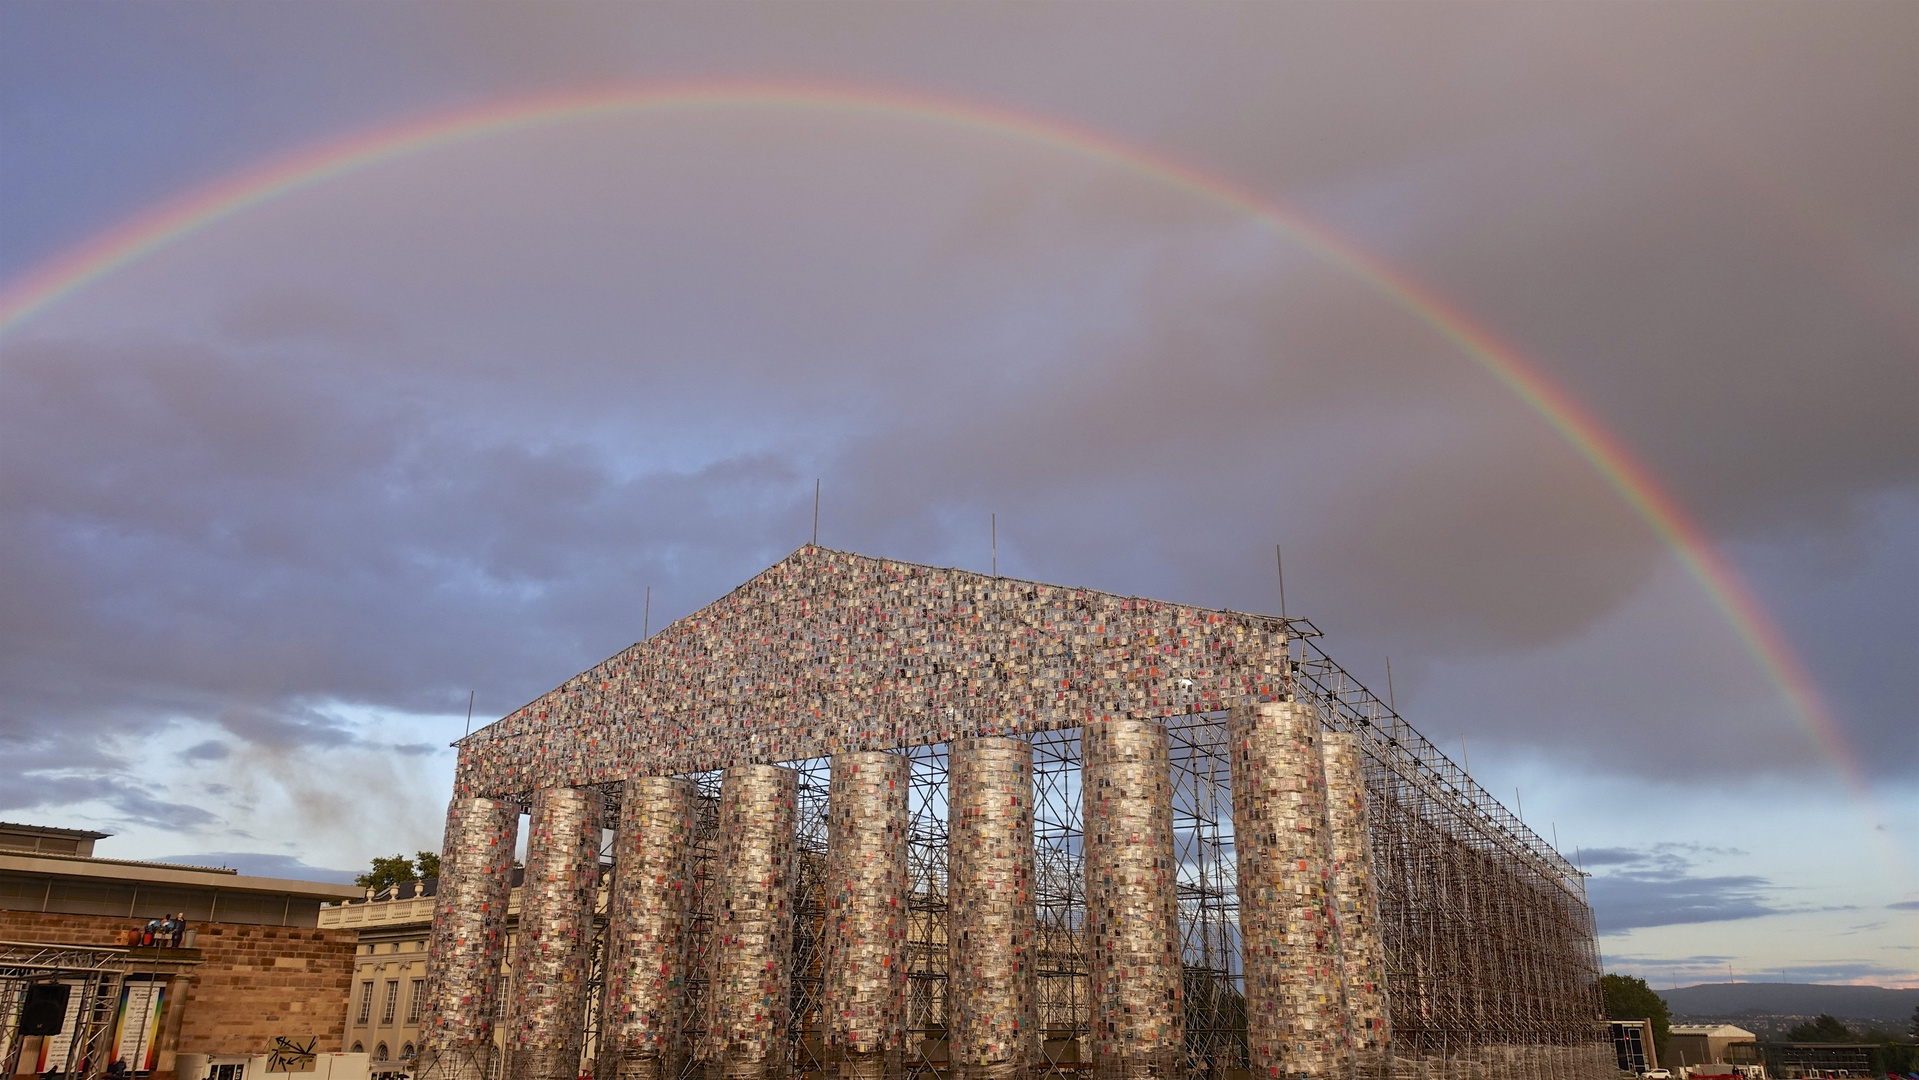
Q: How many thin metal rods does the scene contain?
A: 10